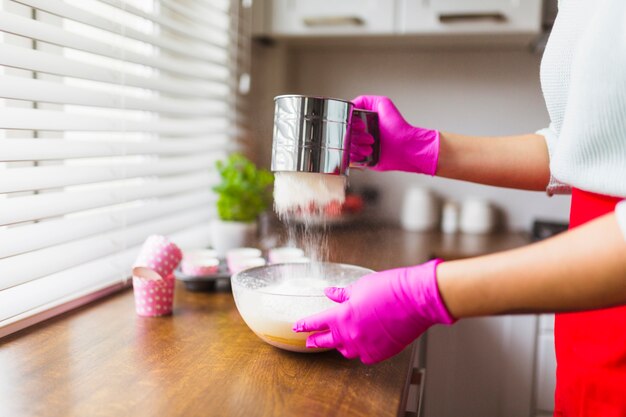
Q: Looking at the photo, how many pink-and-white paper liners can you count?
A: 8